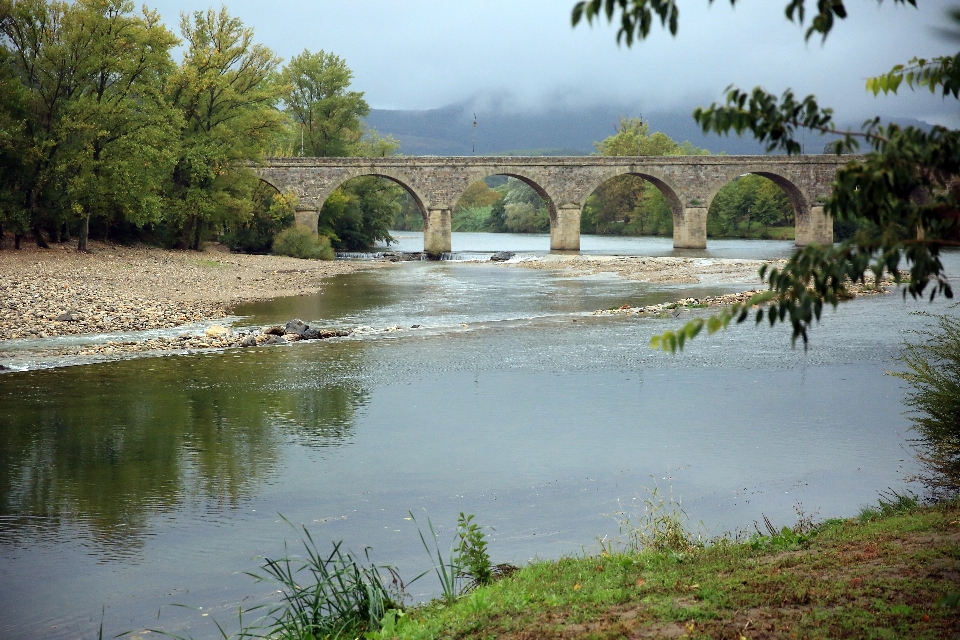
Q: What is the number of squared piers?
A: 5